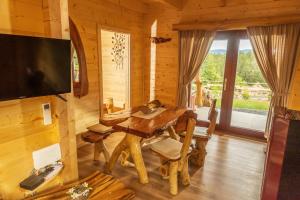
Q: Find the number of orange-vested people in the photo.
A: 0